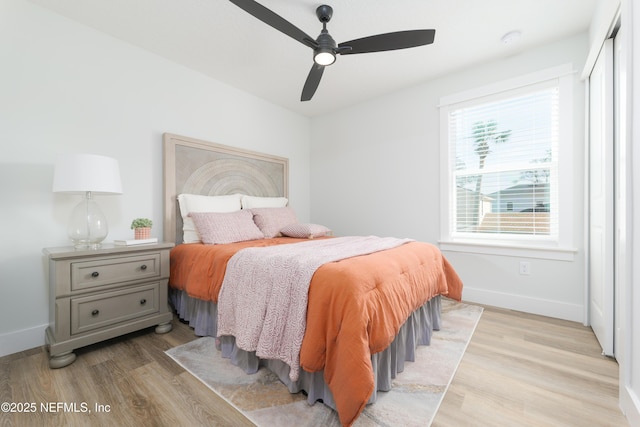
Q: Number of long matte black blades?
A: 3